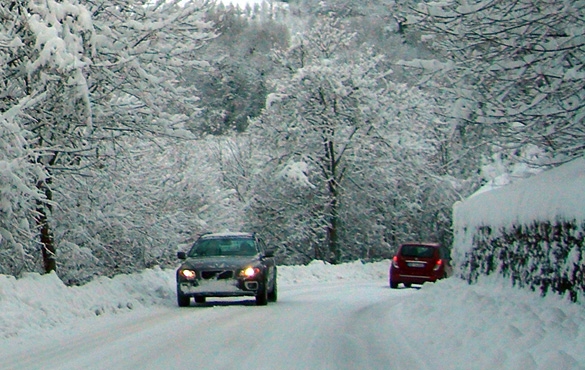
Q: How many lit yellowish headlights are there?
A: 2